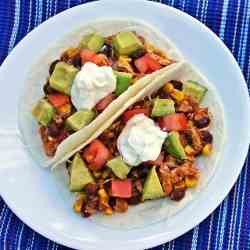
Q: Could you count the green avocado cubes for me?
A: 12